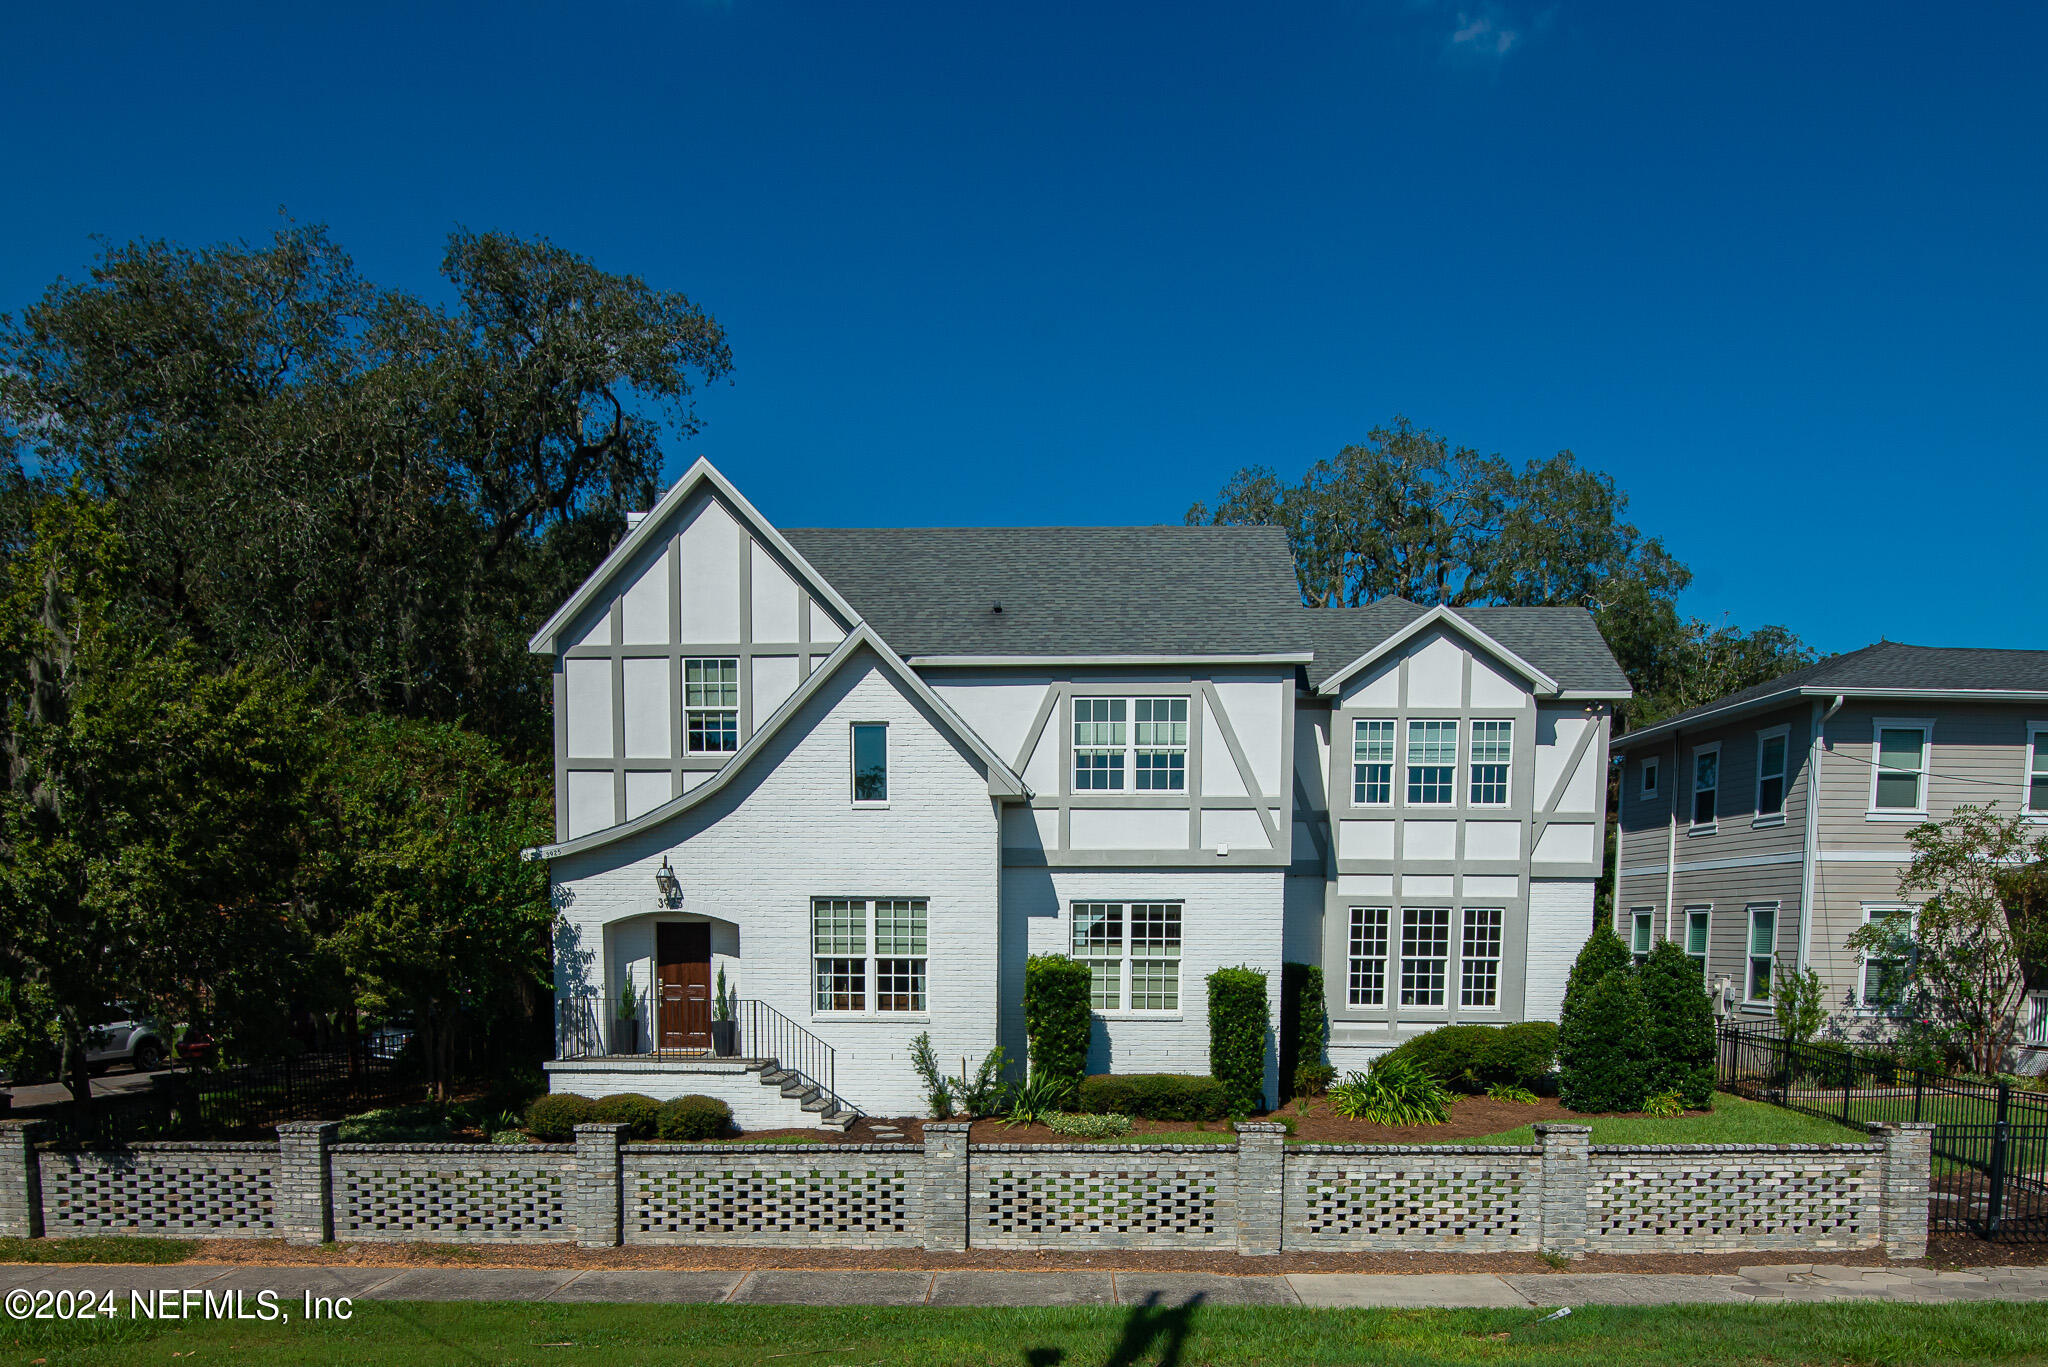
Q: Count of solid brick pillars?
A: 7